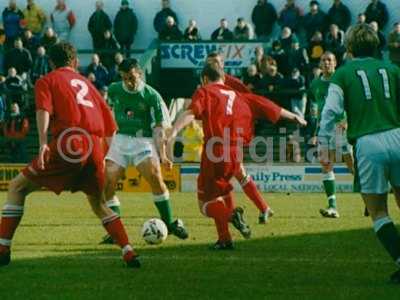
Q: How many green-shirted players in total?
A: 3